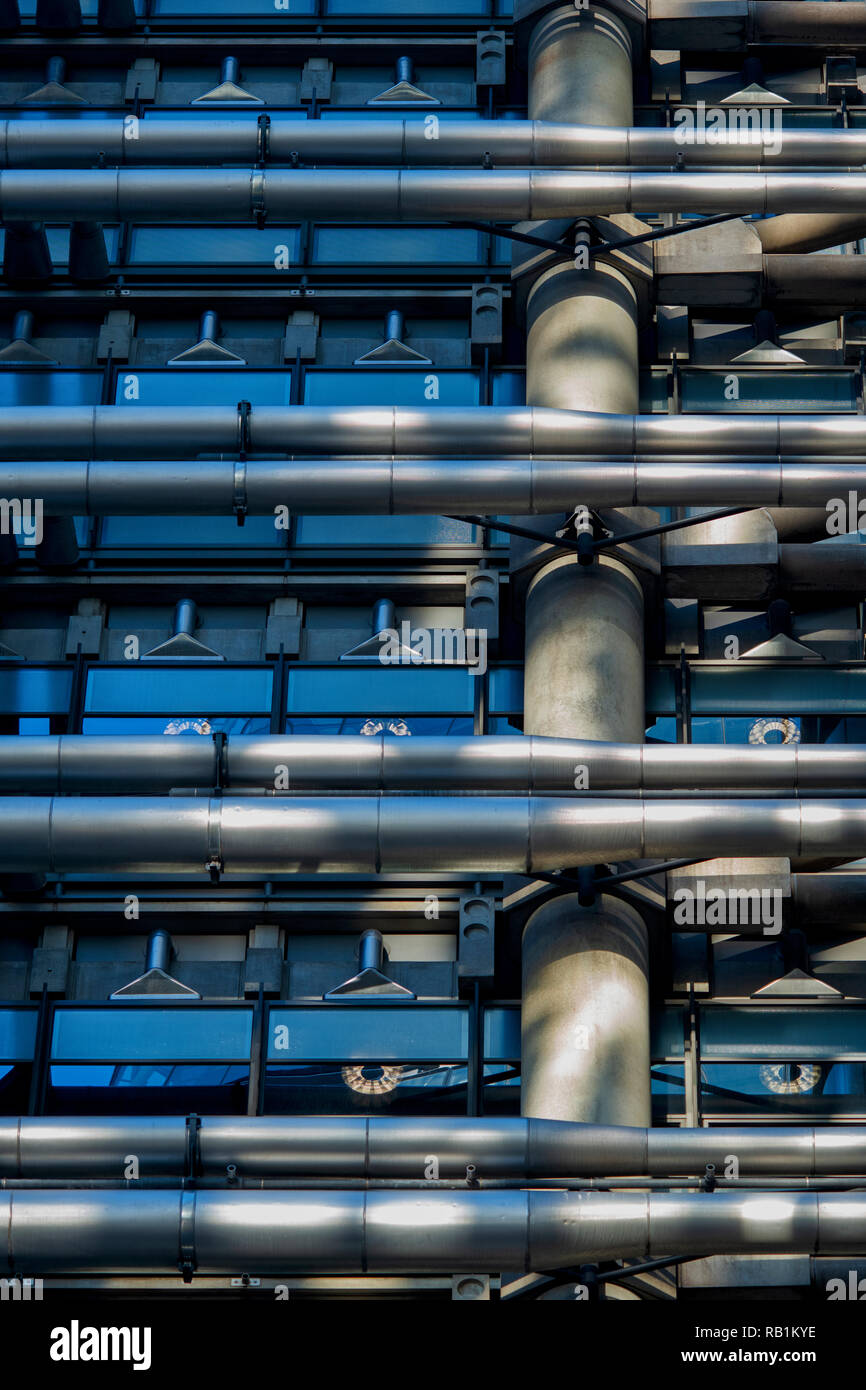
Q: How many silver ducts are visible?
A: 8